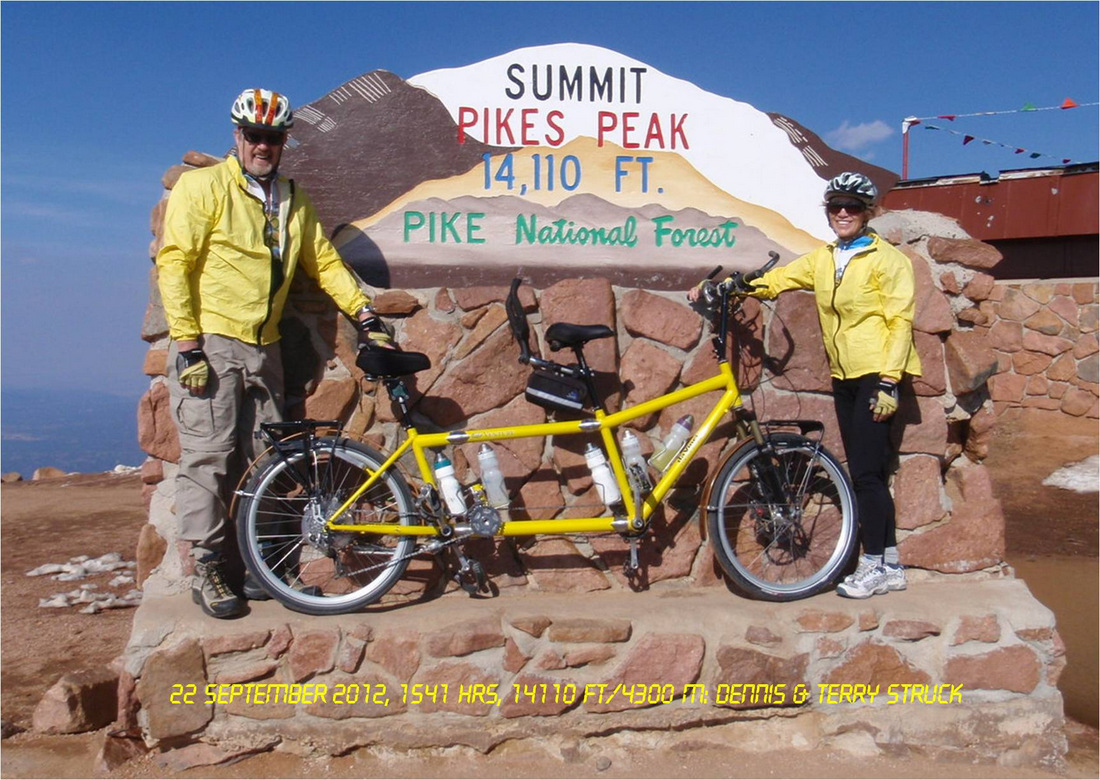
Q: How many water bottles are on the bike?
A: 5